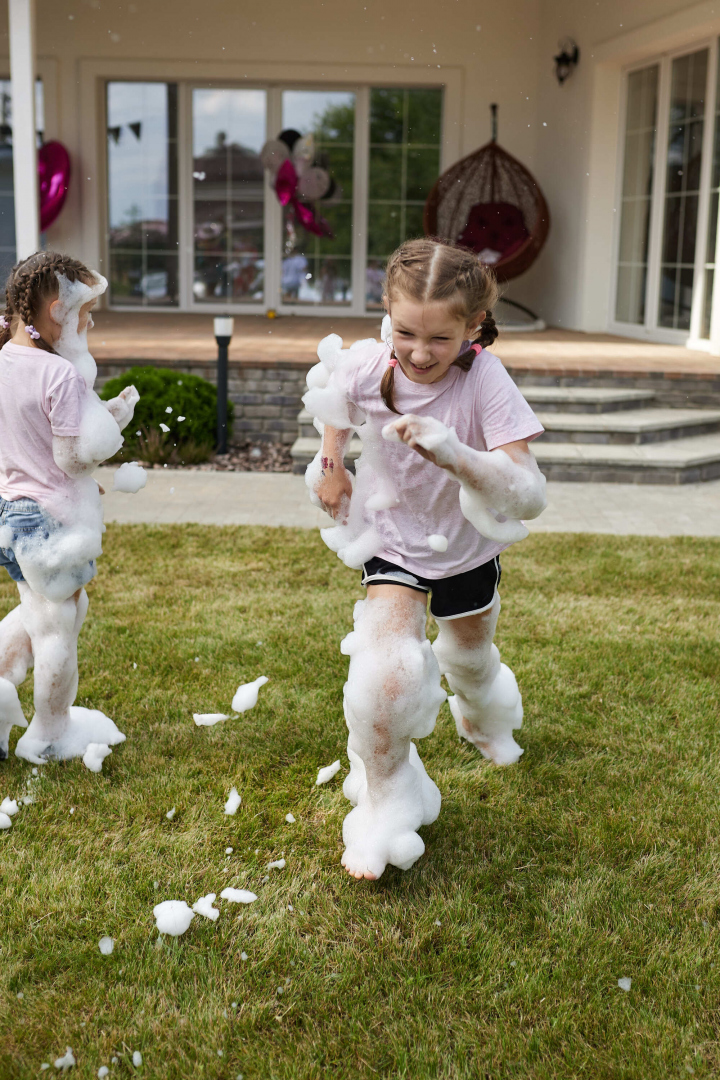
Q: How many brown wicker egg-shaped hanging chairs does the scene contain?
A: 1